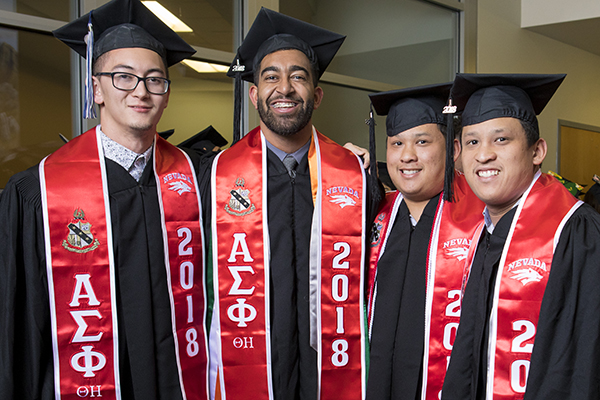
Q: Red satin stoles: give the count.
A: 4